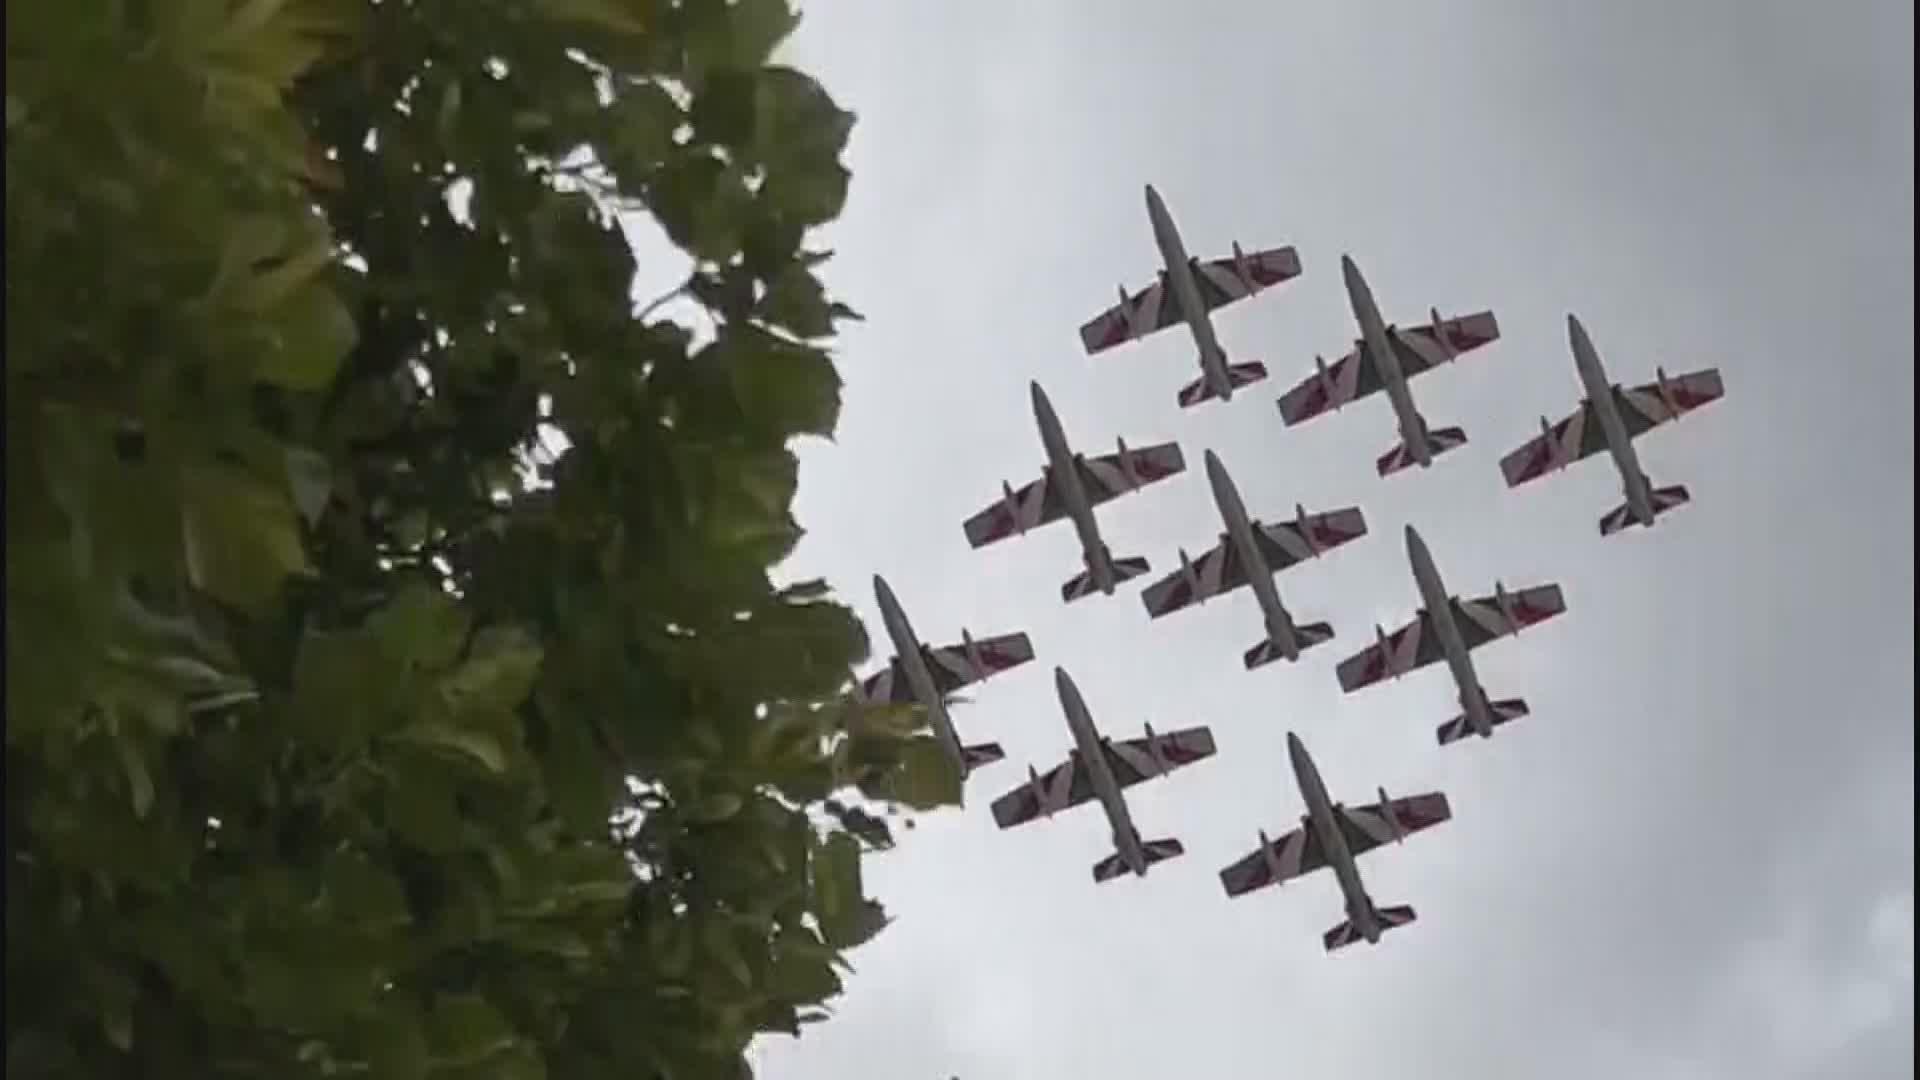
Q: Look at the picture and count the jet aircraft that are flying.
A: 9